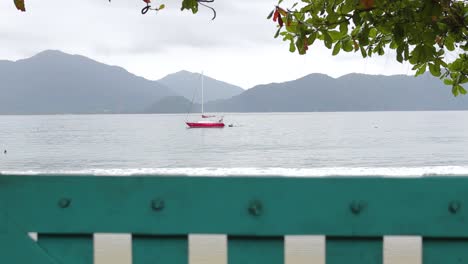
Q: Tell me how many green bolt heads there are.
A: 5